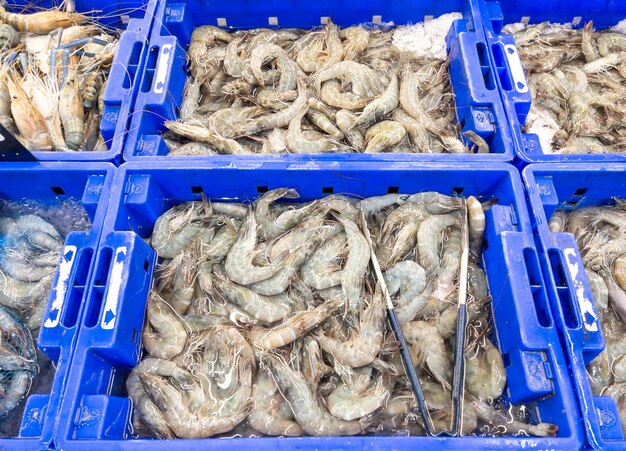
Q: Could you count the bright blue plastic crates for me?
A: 6